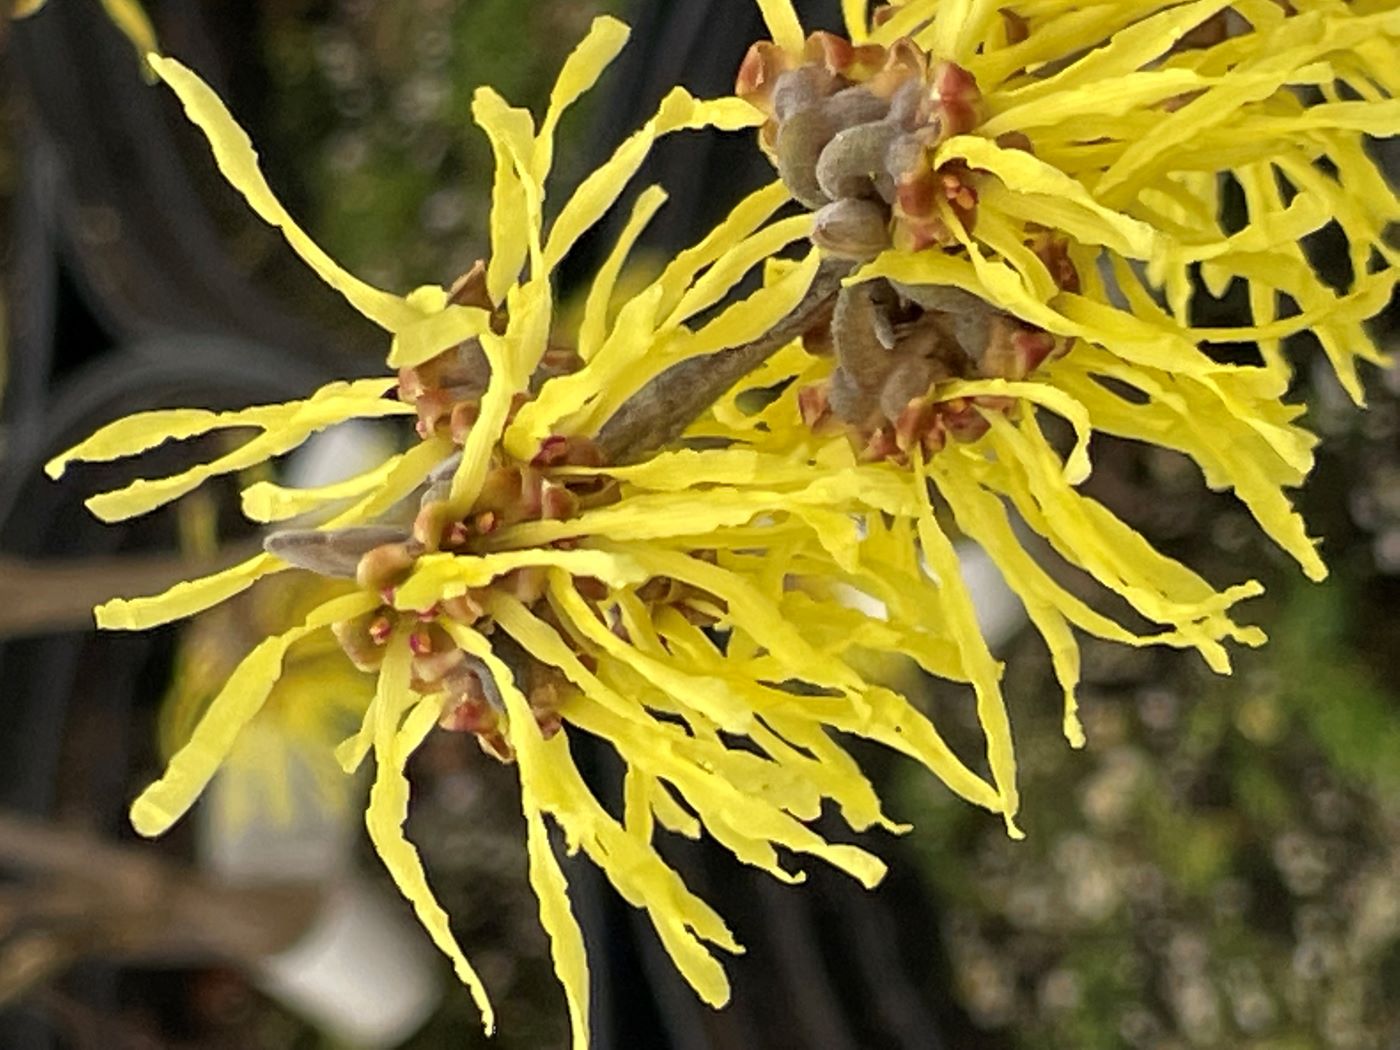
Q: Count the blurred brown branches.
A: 2